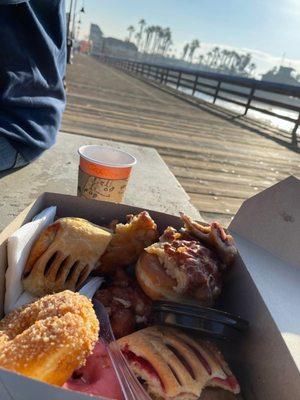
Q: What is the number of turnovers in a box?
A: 2